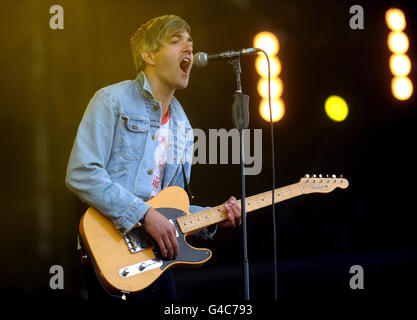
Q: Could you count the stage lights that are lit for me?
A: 9